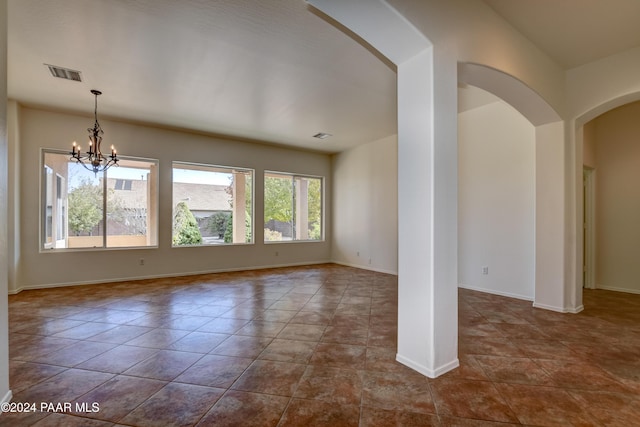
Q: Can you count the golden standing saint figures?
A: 0